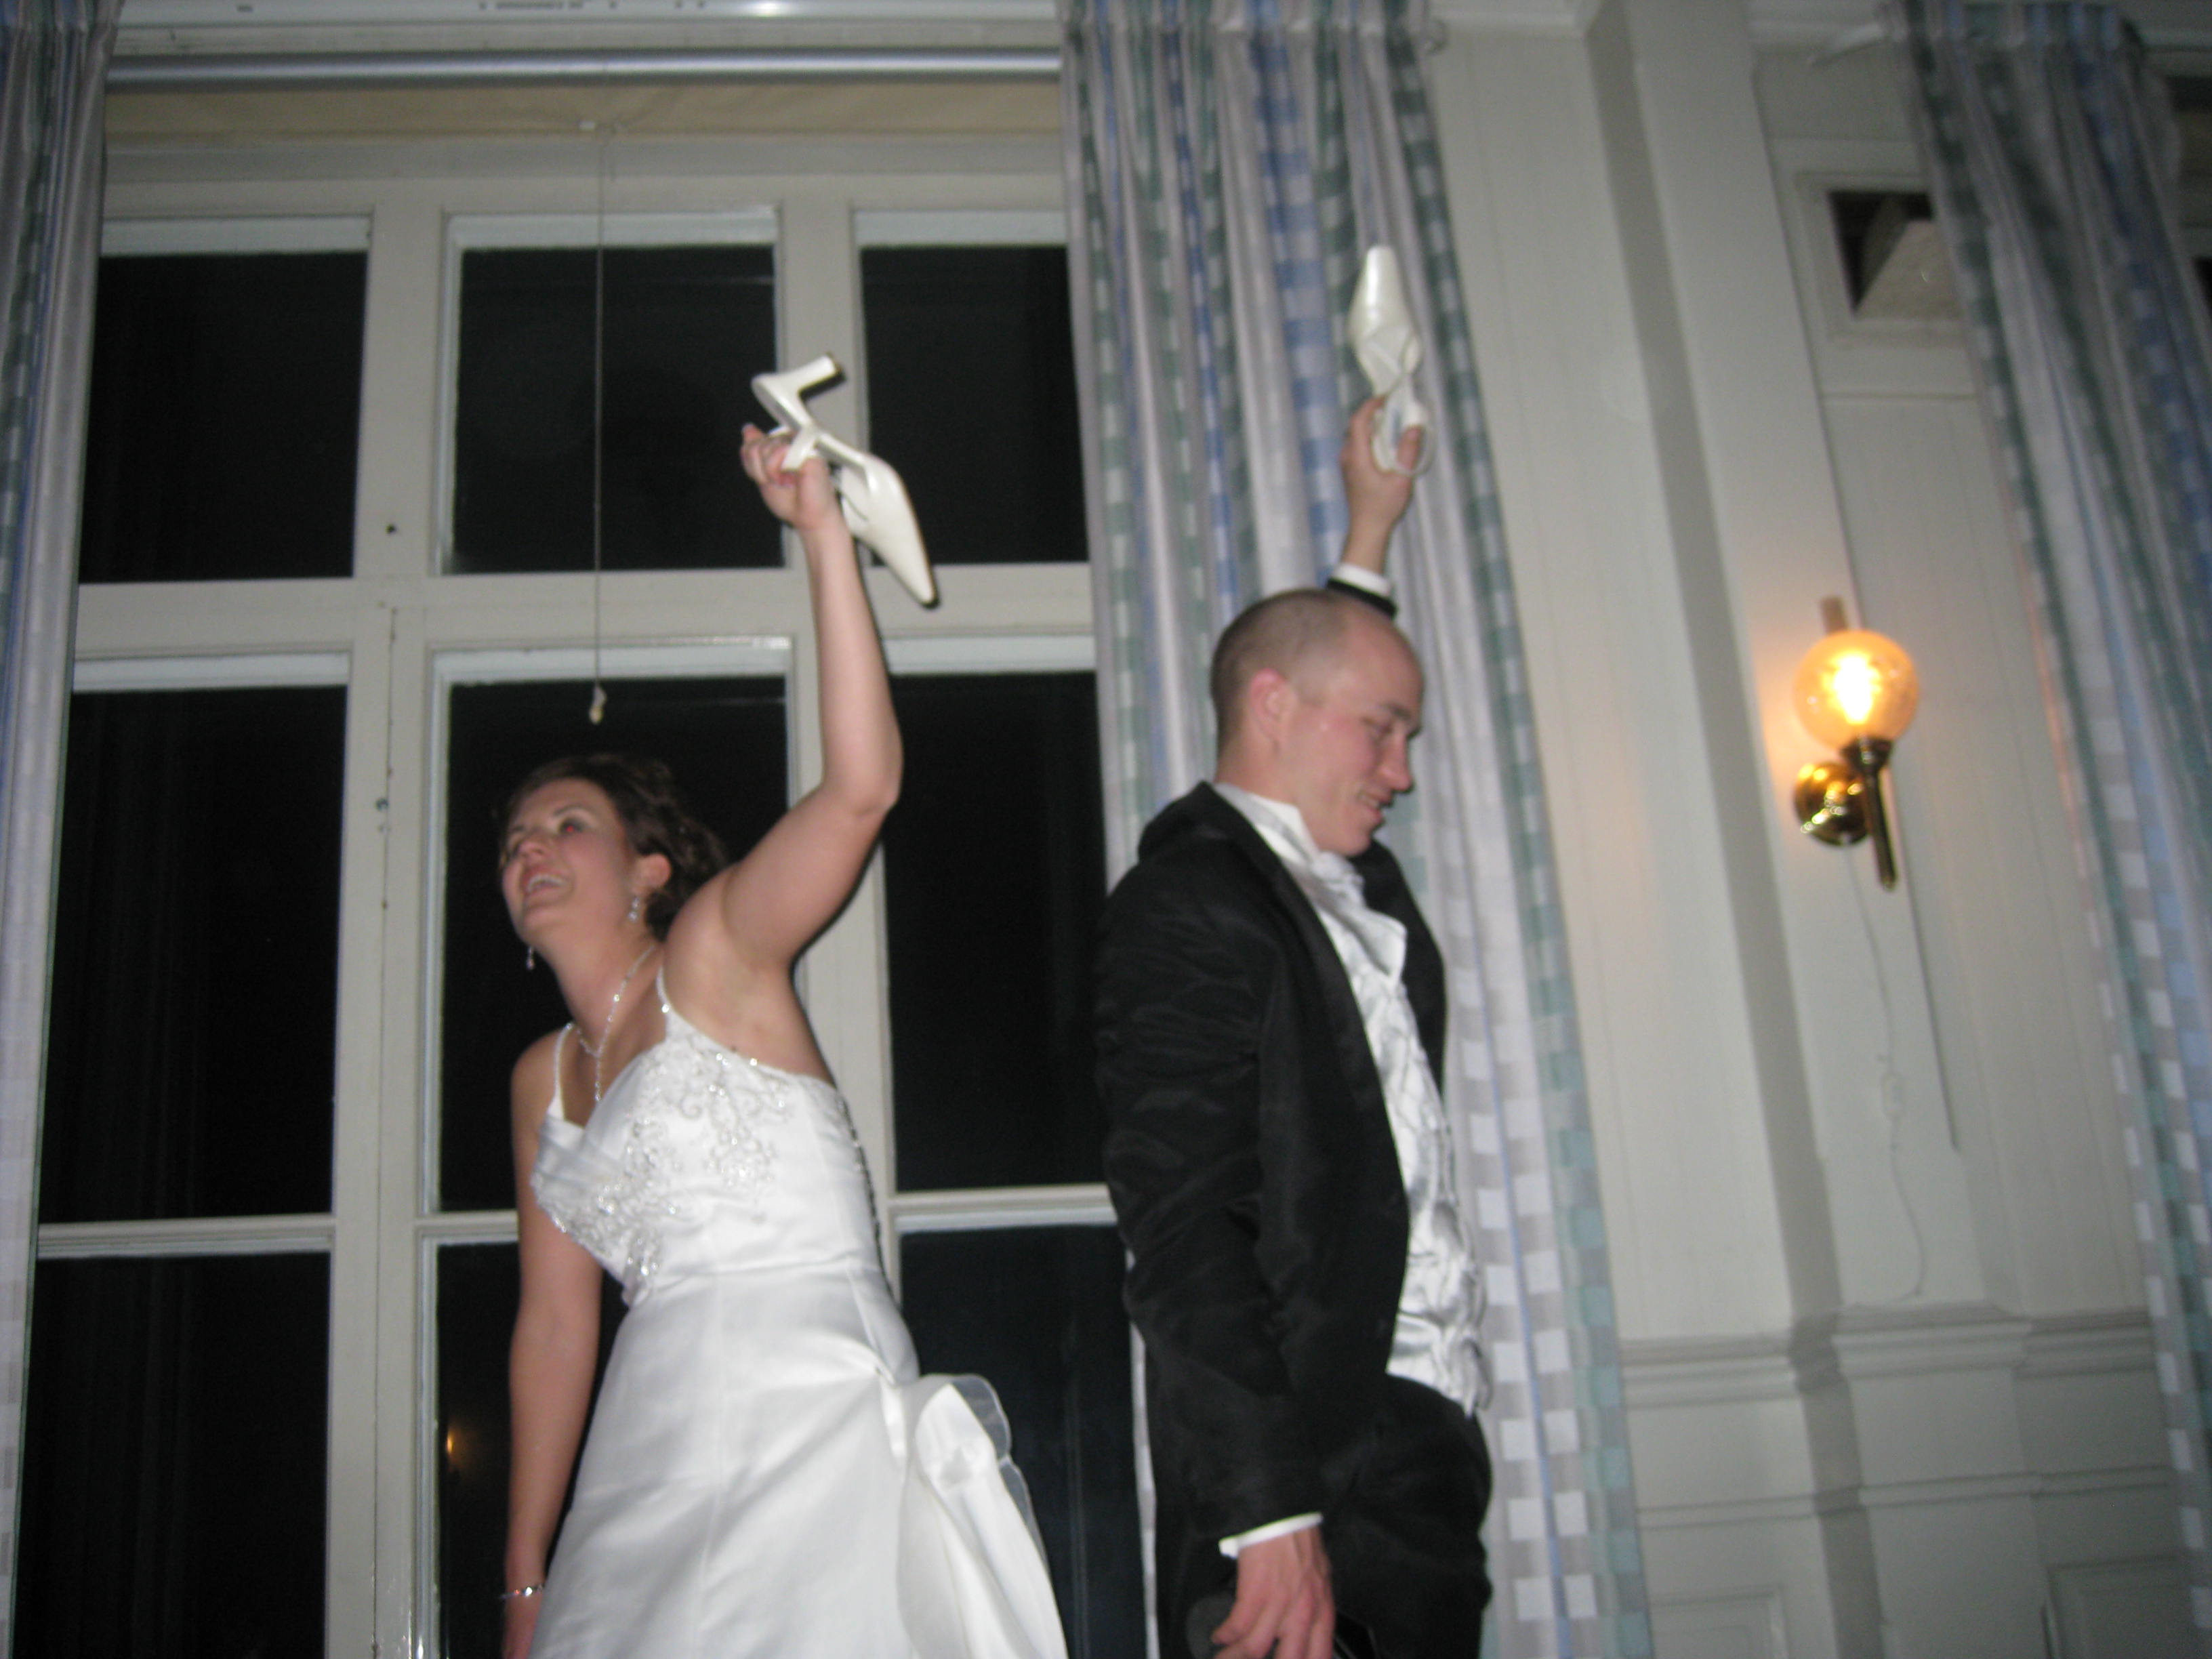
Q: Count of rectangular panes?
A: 9